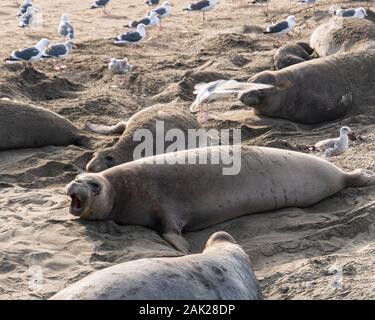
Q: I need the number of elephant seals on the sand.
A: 7